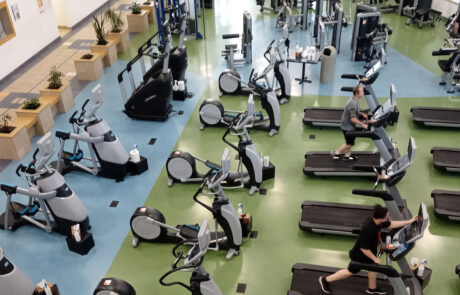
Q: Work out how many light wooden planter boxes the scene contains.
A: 8